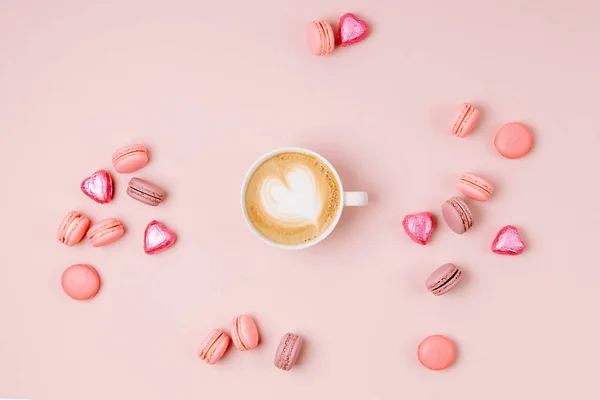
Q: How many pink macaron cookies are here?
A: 11